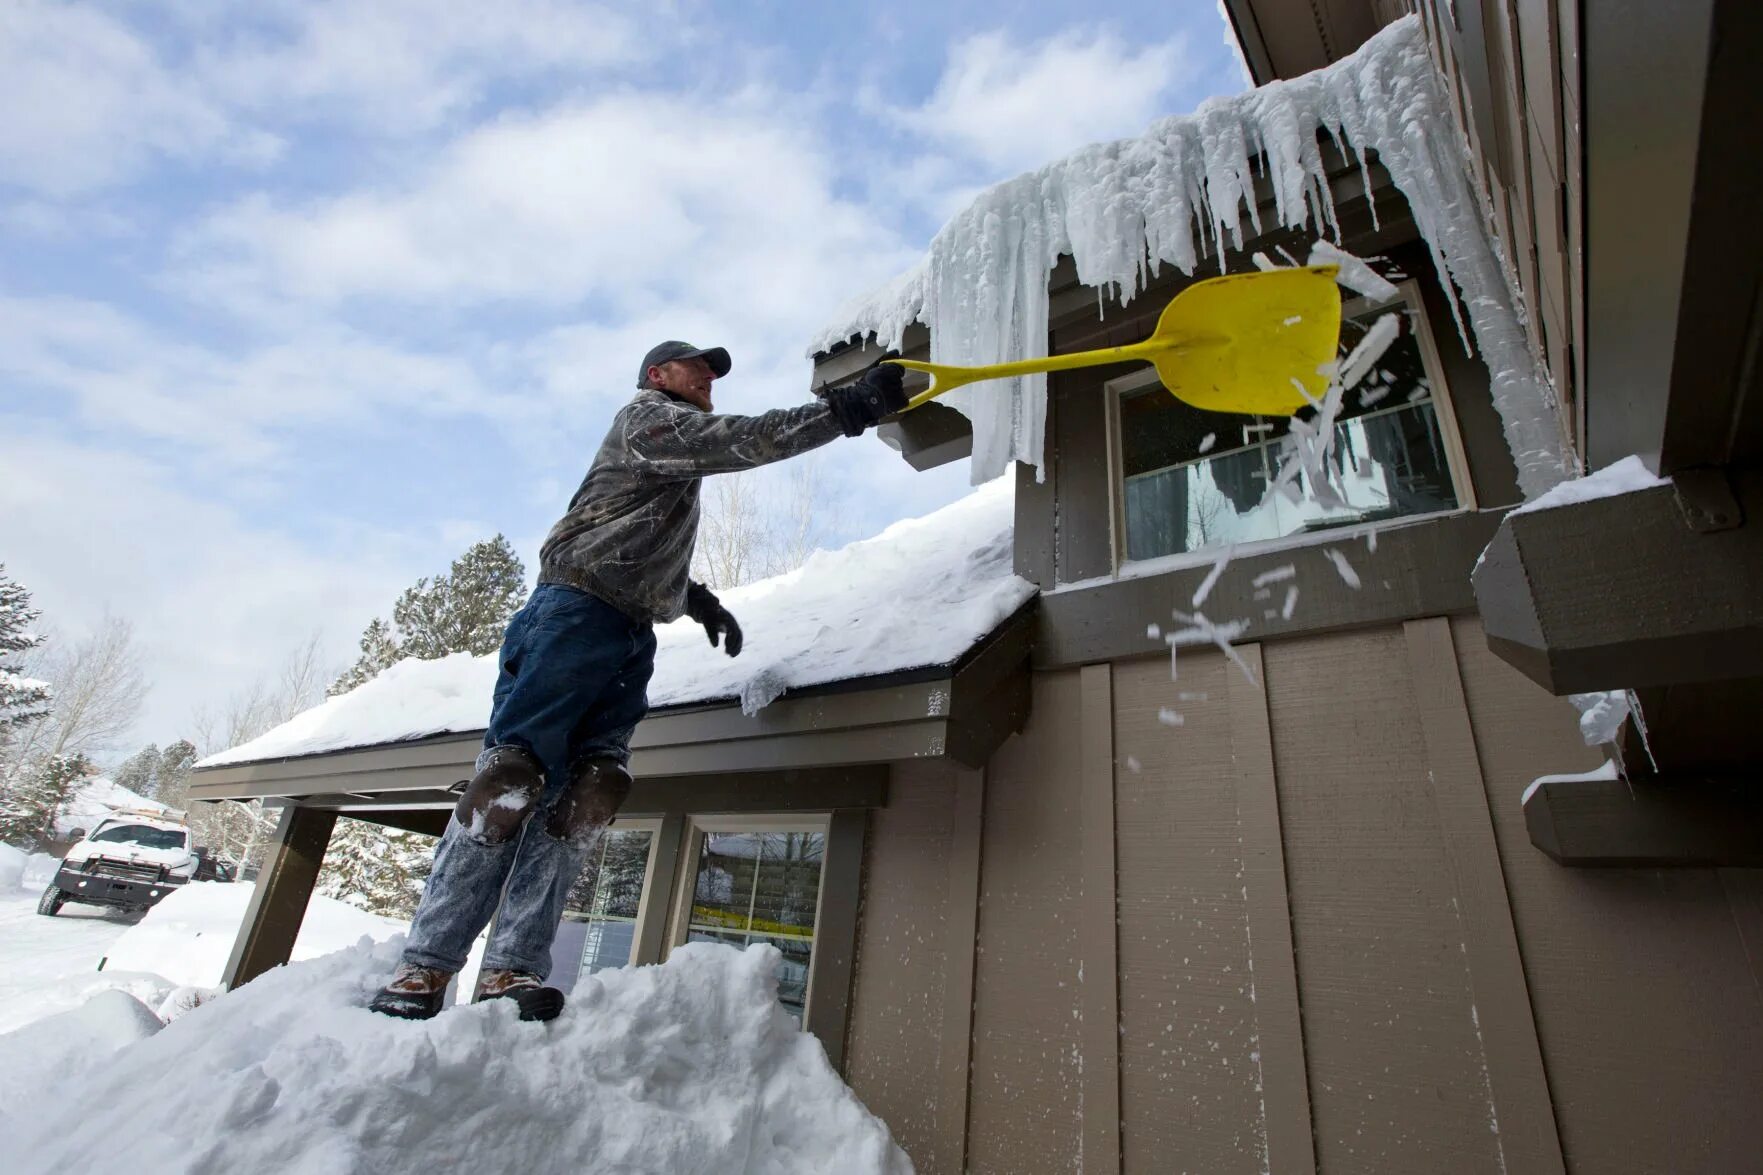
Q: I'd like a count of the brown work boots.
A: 2